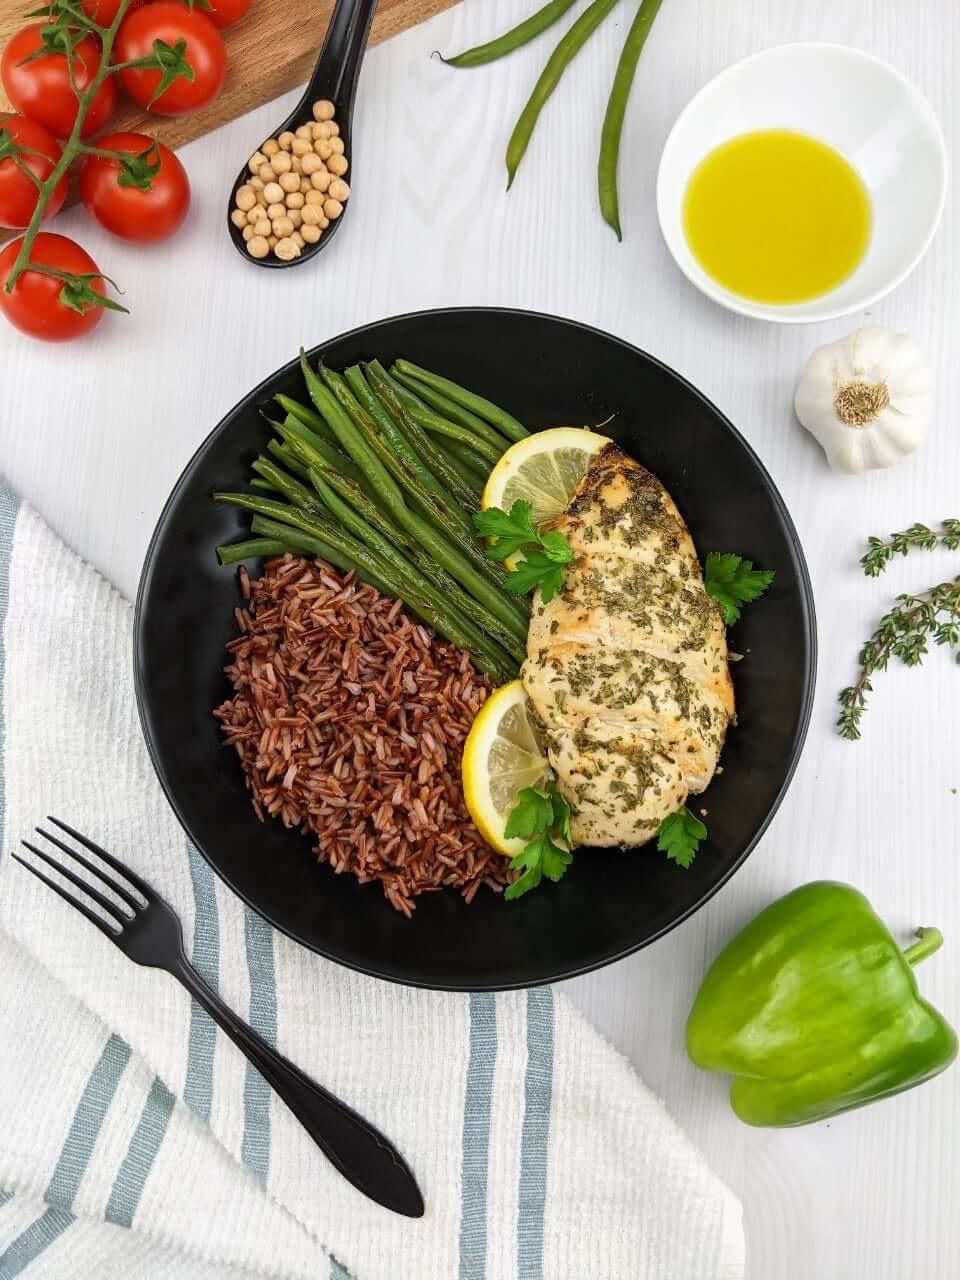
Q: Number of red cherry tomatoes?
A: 7